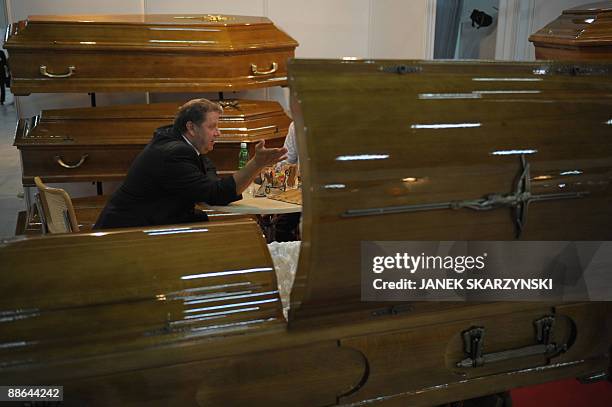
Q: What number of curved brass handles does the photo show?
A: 3